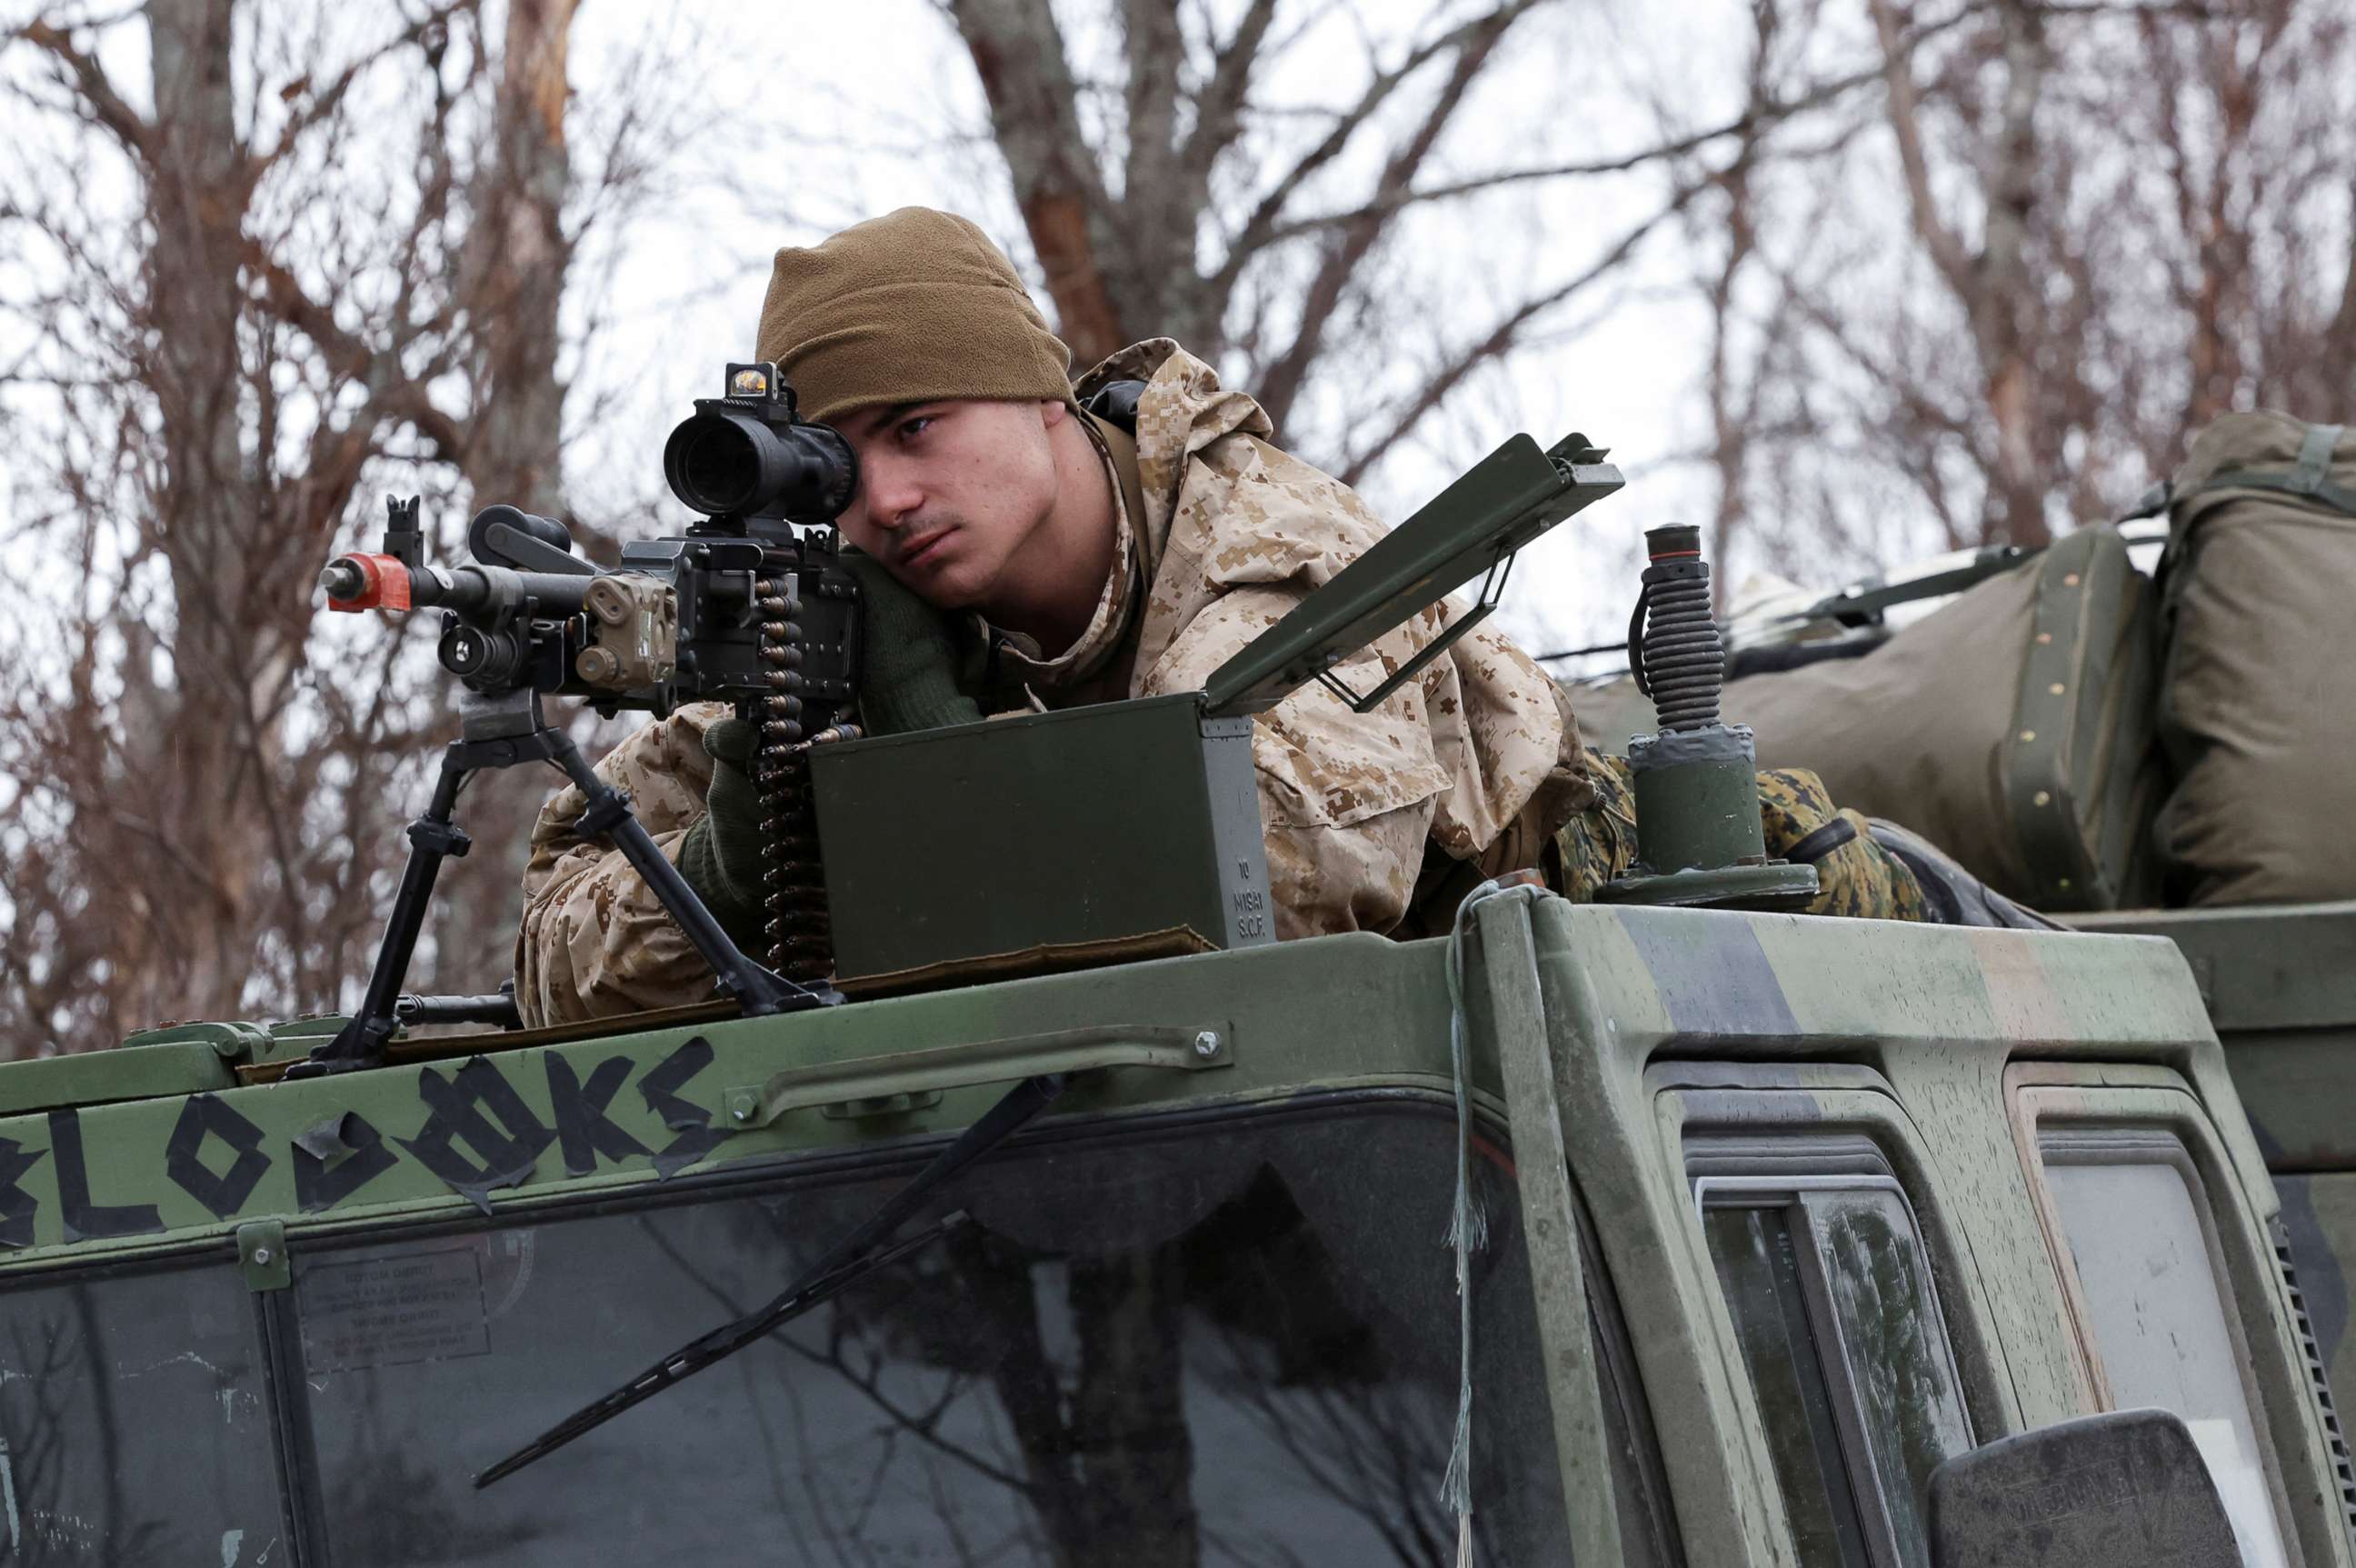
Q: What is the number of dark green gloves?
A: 2